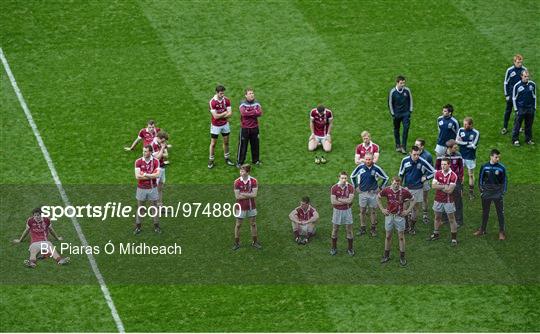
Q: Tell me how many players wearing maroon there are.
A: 12